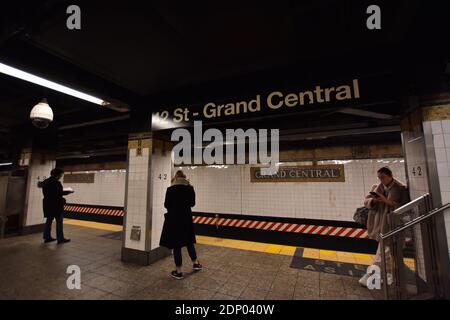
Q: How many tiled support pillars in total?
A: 3